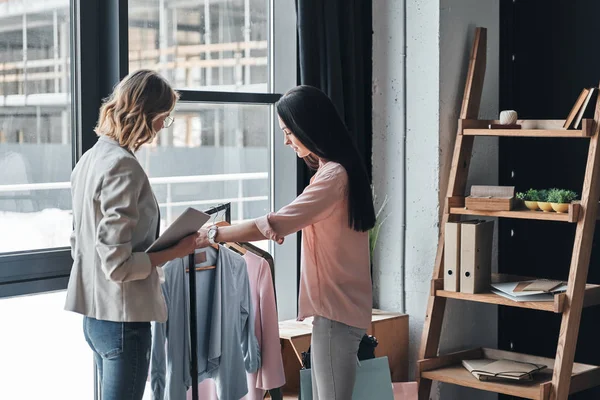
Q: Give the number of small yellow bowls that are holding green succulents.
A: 3